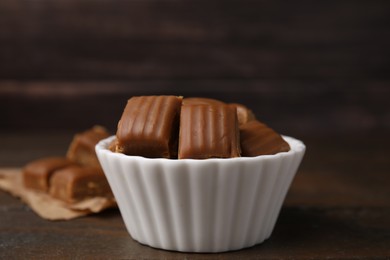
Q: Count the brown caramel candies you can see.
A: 8